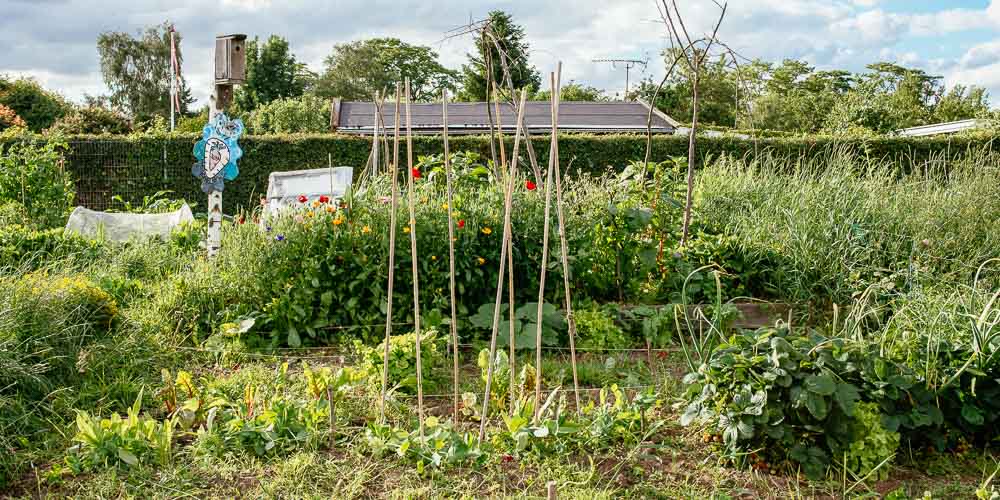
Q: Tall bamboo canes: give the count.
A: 7